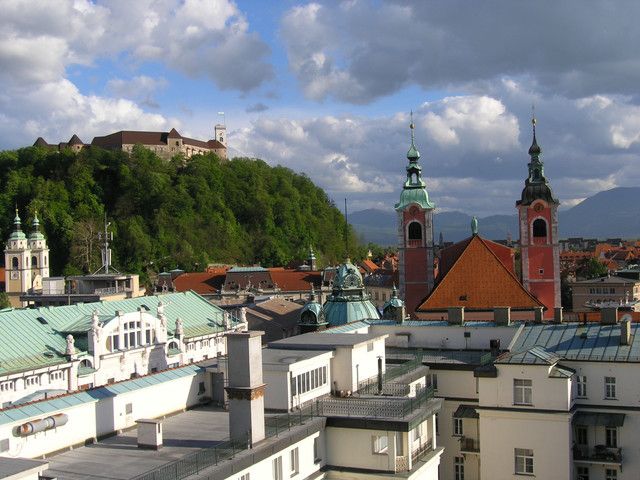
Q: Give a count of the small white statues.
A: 6